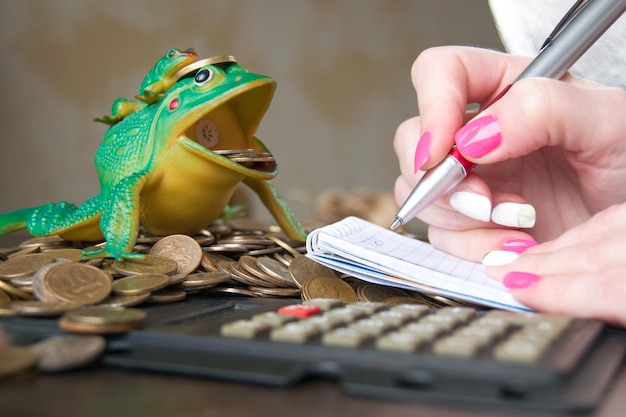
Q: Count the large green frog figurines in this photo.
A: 1